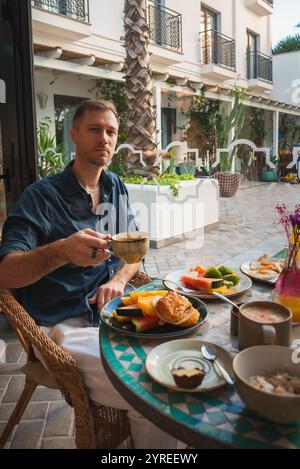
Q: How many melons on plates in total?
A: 3